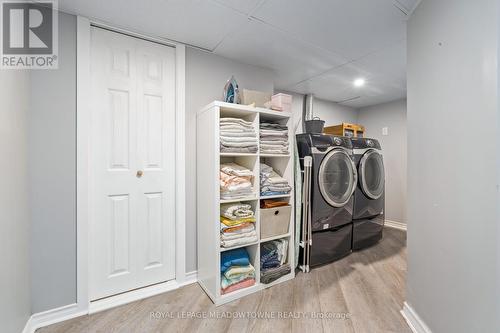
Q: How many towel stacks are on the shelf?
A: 7